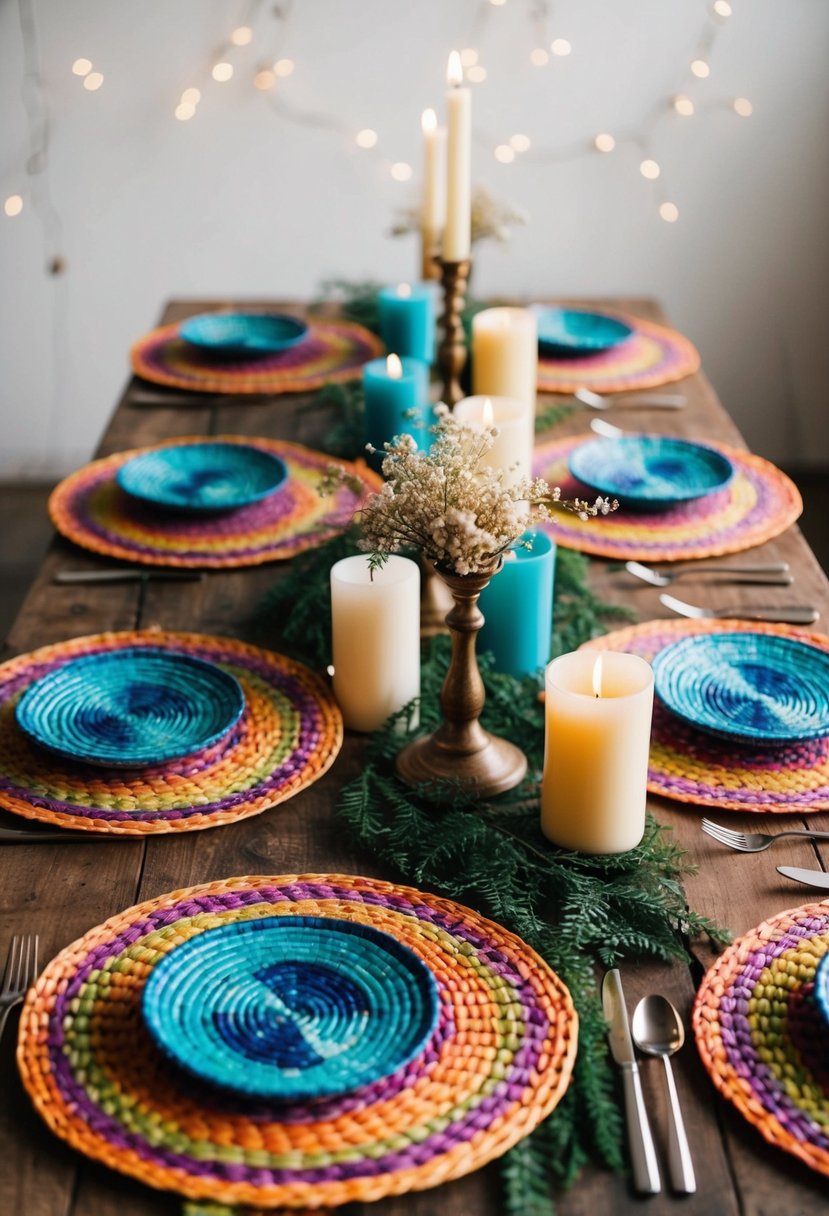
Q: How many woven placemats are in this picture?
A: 8